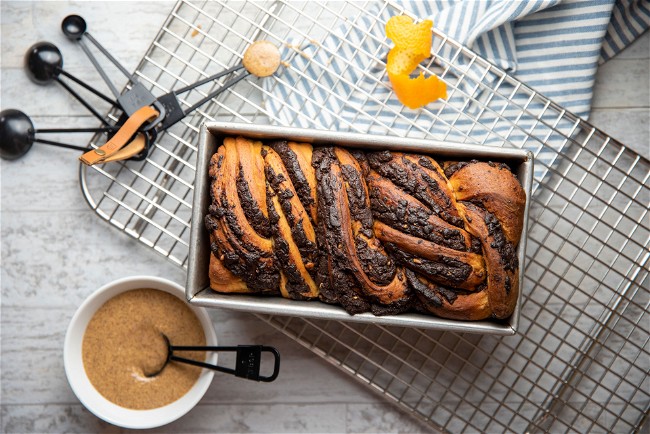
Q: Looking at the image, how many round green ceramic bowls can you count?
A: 0